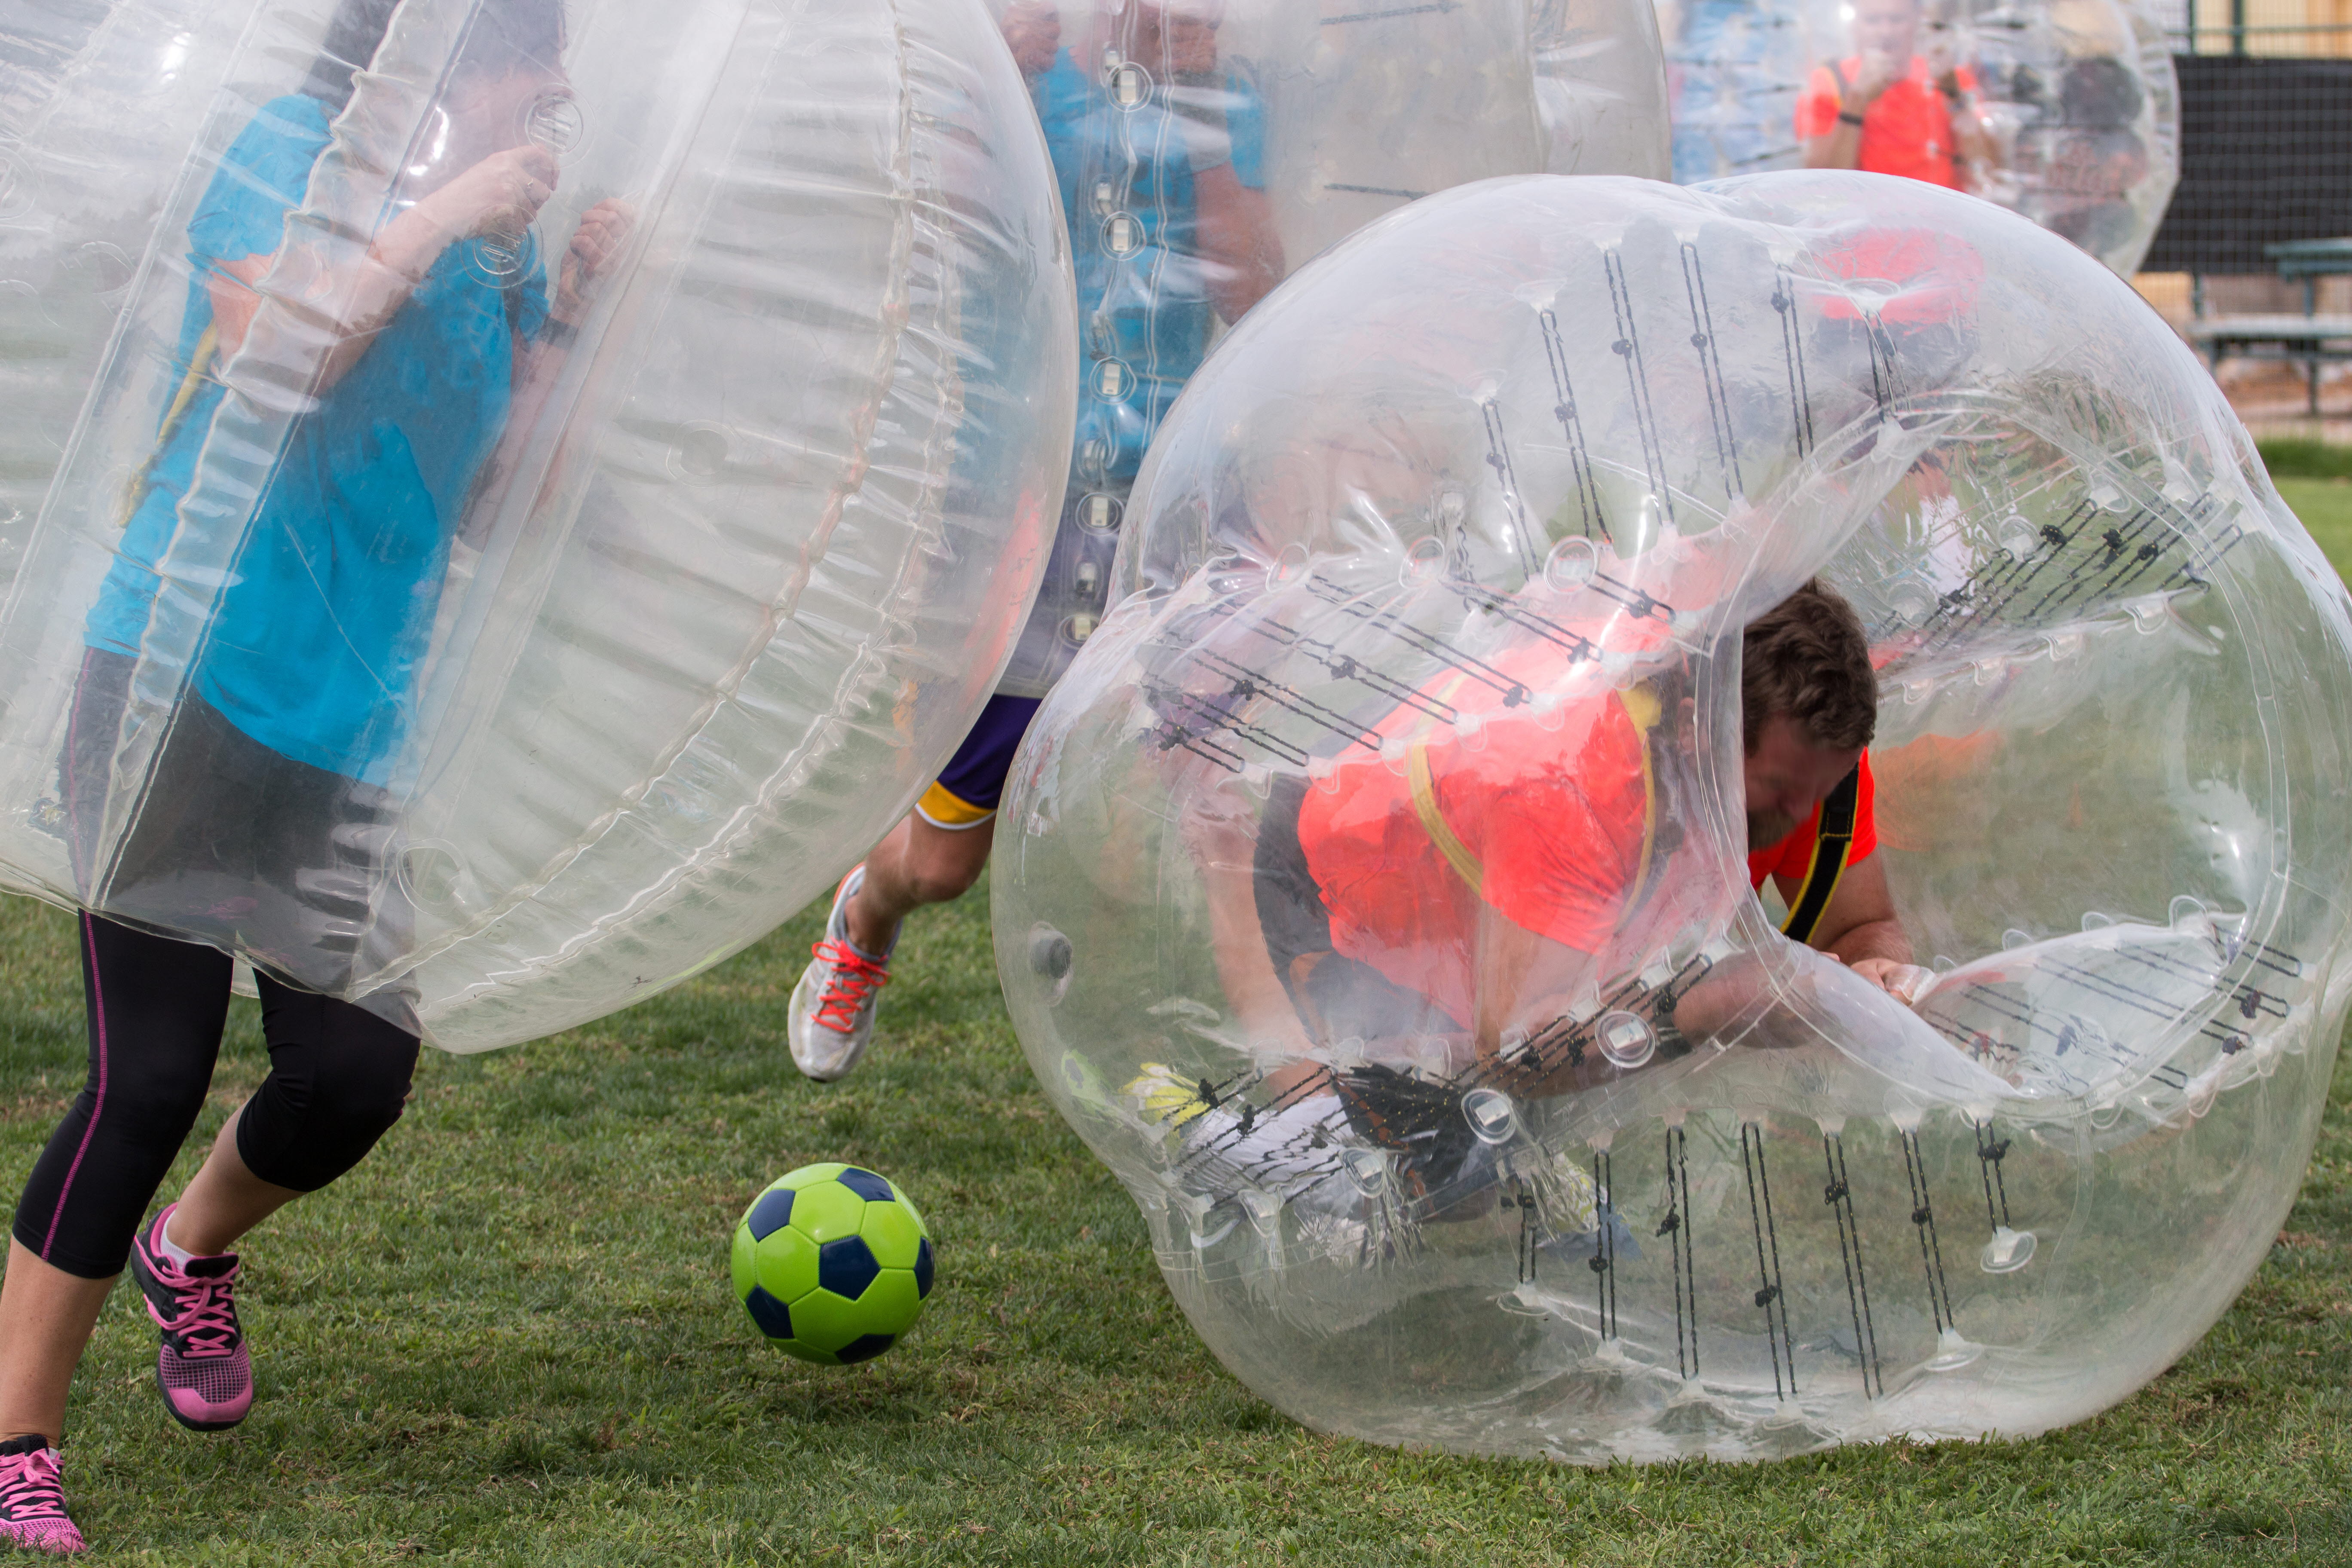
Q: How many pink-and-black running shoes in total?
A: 2